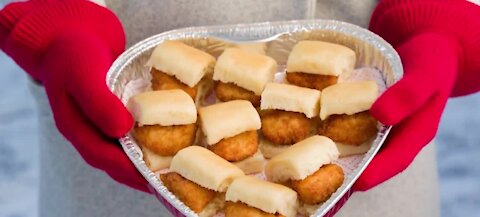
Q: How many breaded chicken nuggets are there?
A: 10